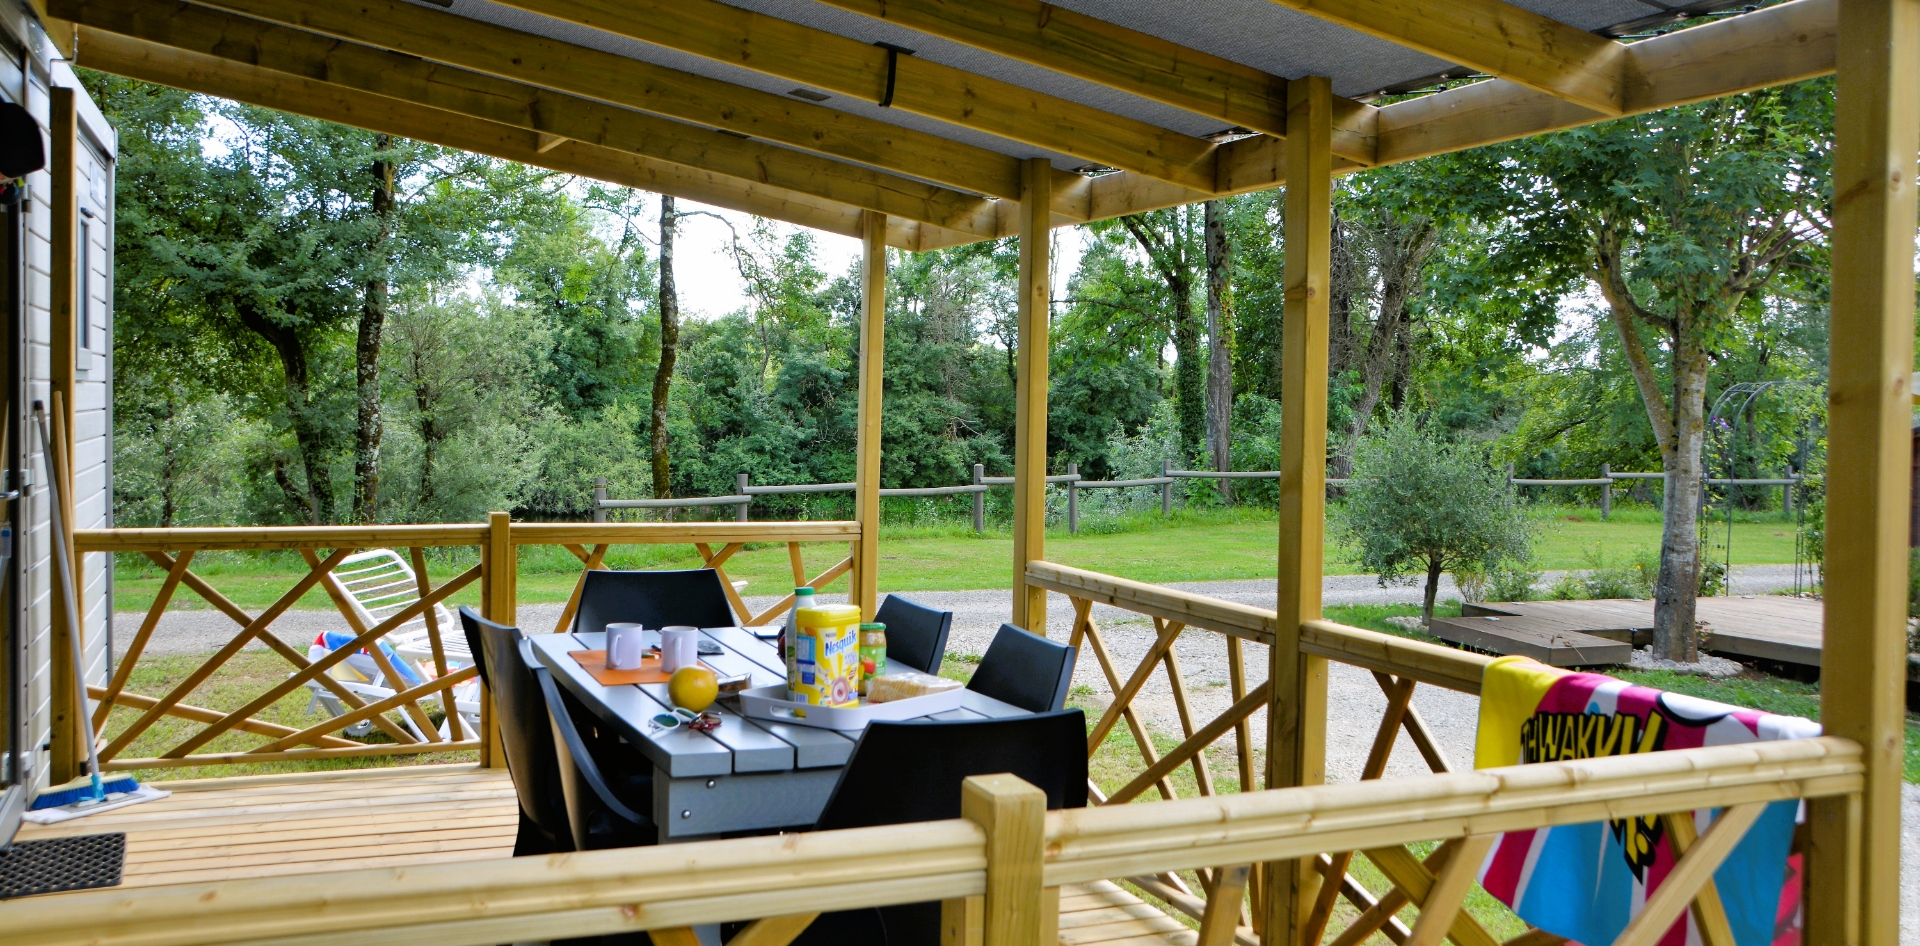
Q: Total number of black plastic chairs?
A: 6